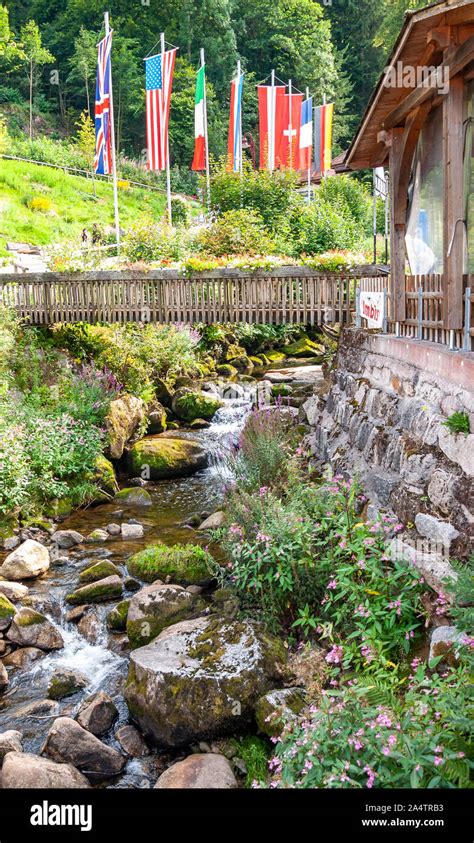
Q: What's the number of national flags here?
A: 8